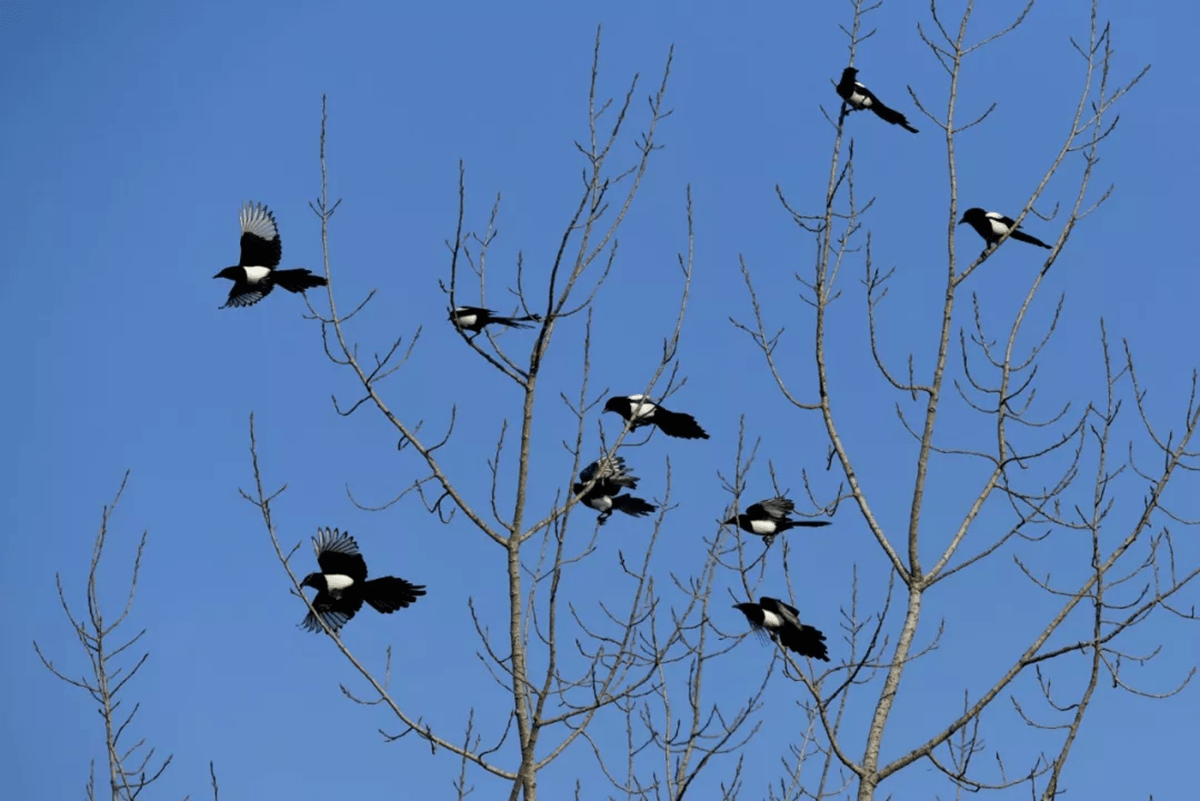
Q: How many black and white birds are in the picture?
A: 9